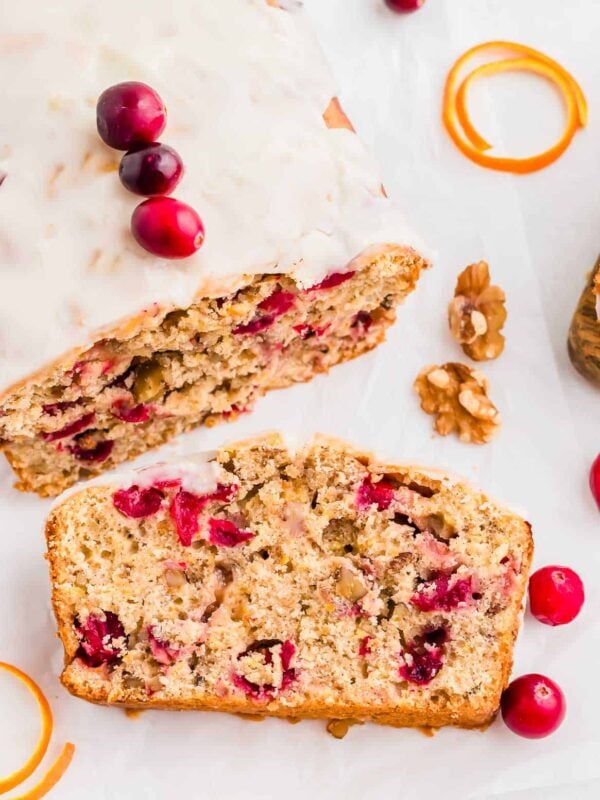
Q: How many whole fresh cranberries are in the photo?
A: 7